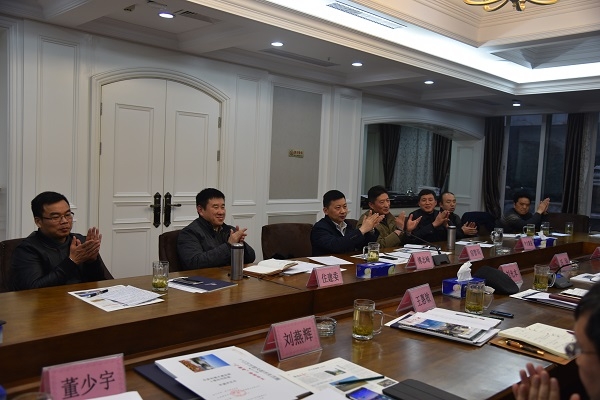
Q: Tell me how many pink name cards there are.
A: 10